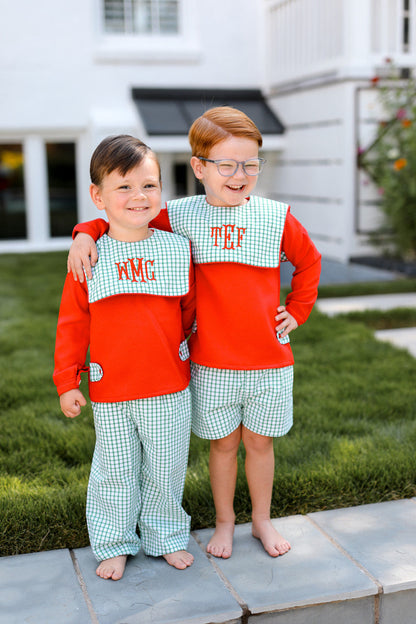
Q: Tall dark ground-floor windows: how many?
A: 2